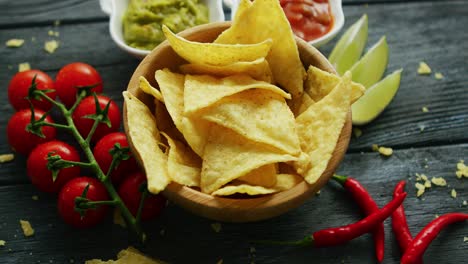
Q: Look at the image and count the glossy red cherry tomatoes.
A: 8